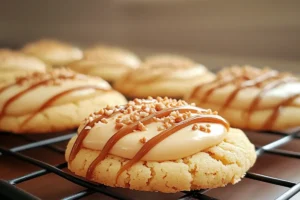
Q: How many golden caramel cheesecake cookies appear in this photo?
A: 7